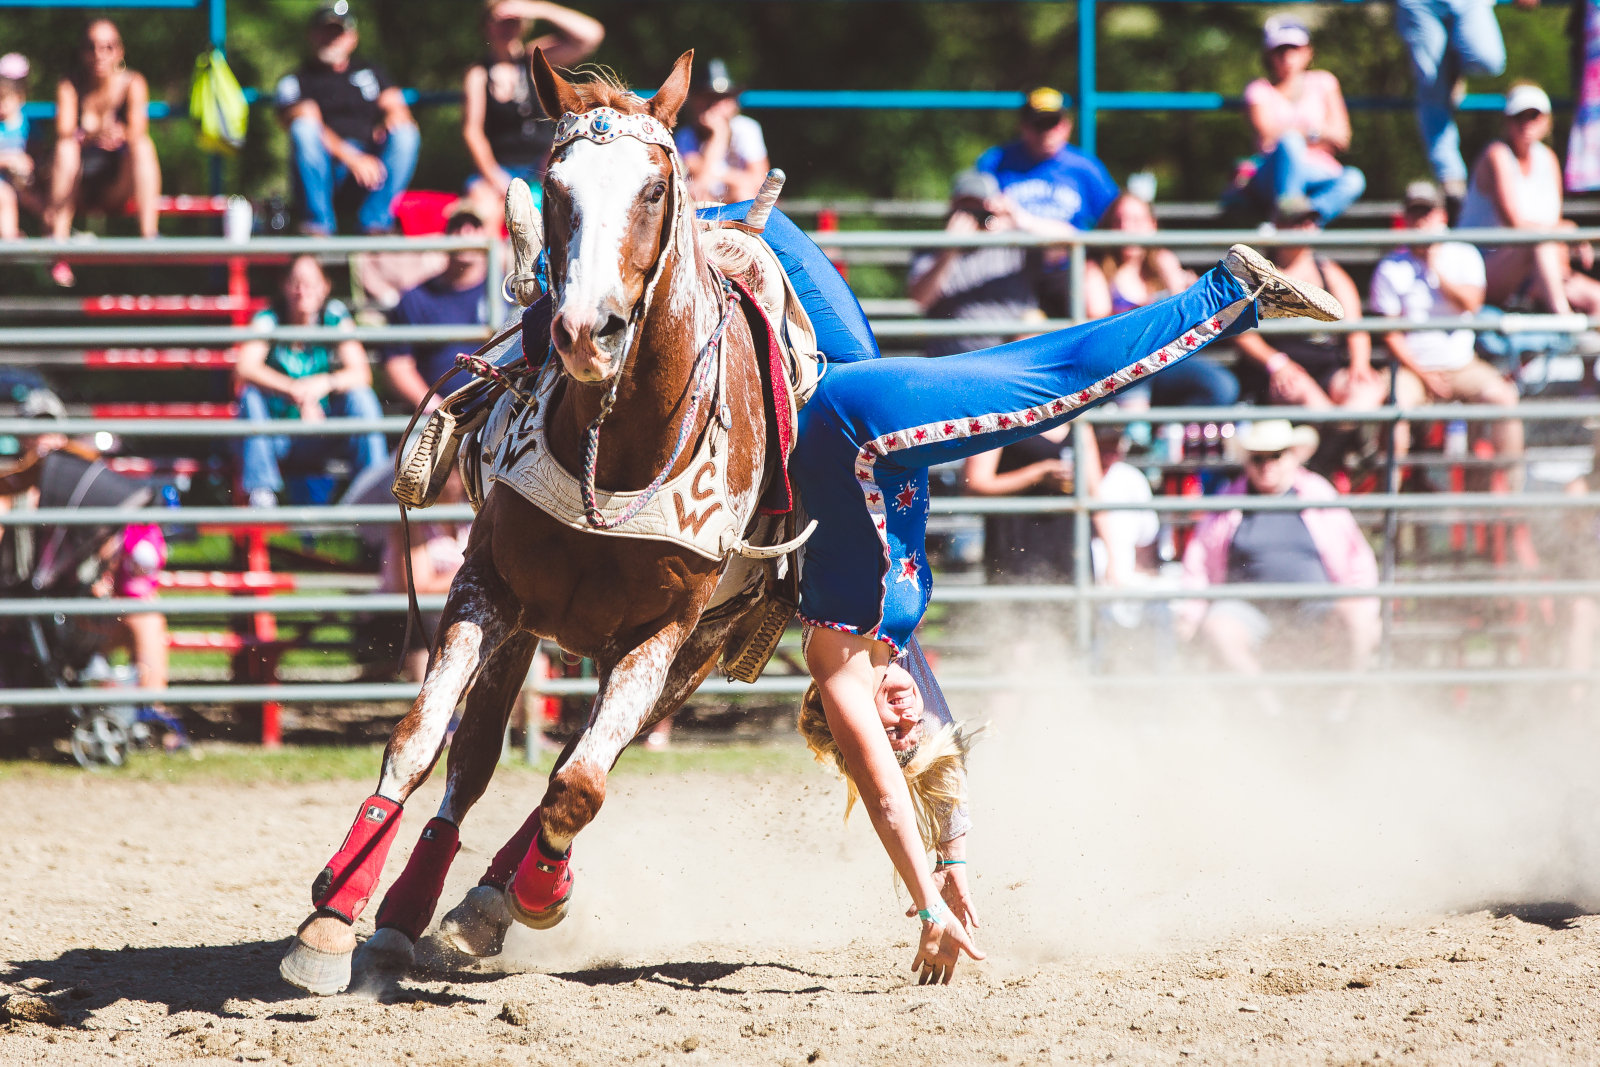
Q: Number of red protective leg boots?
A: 4